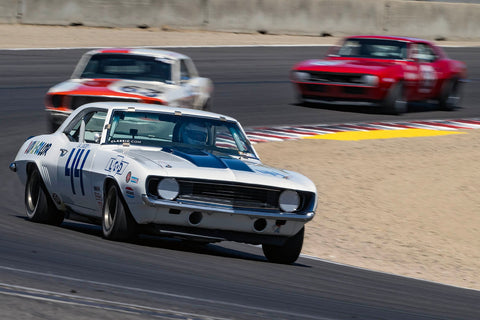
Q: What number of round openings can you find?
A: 2